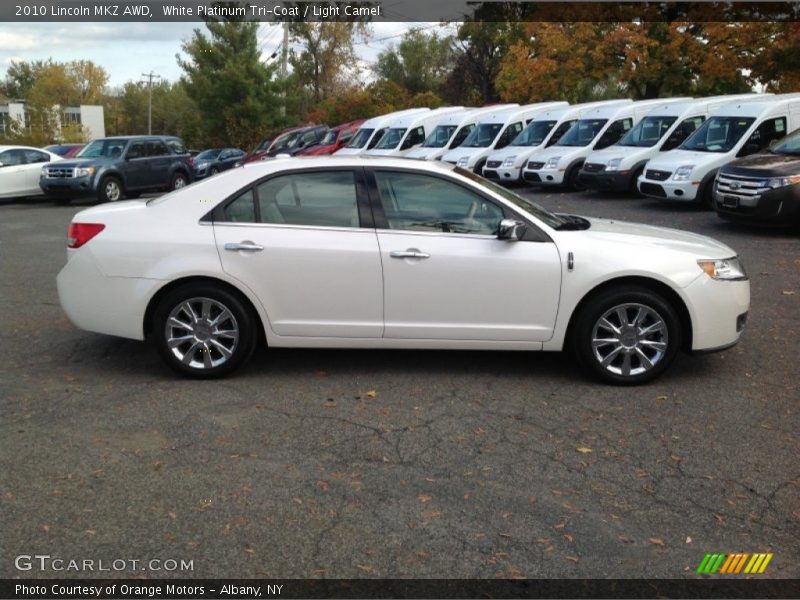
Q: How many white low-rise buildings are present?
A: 1